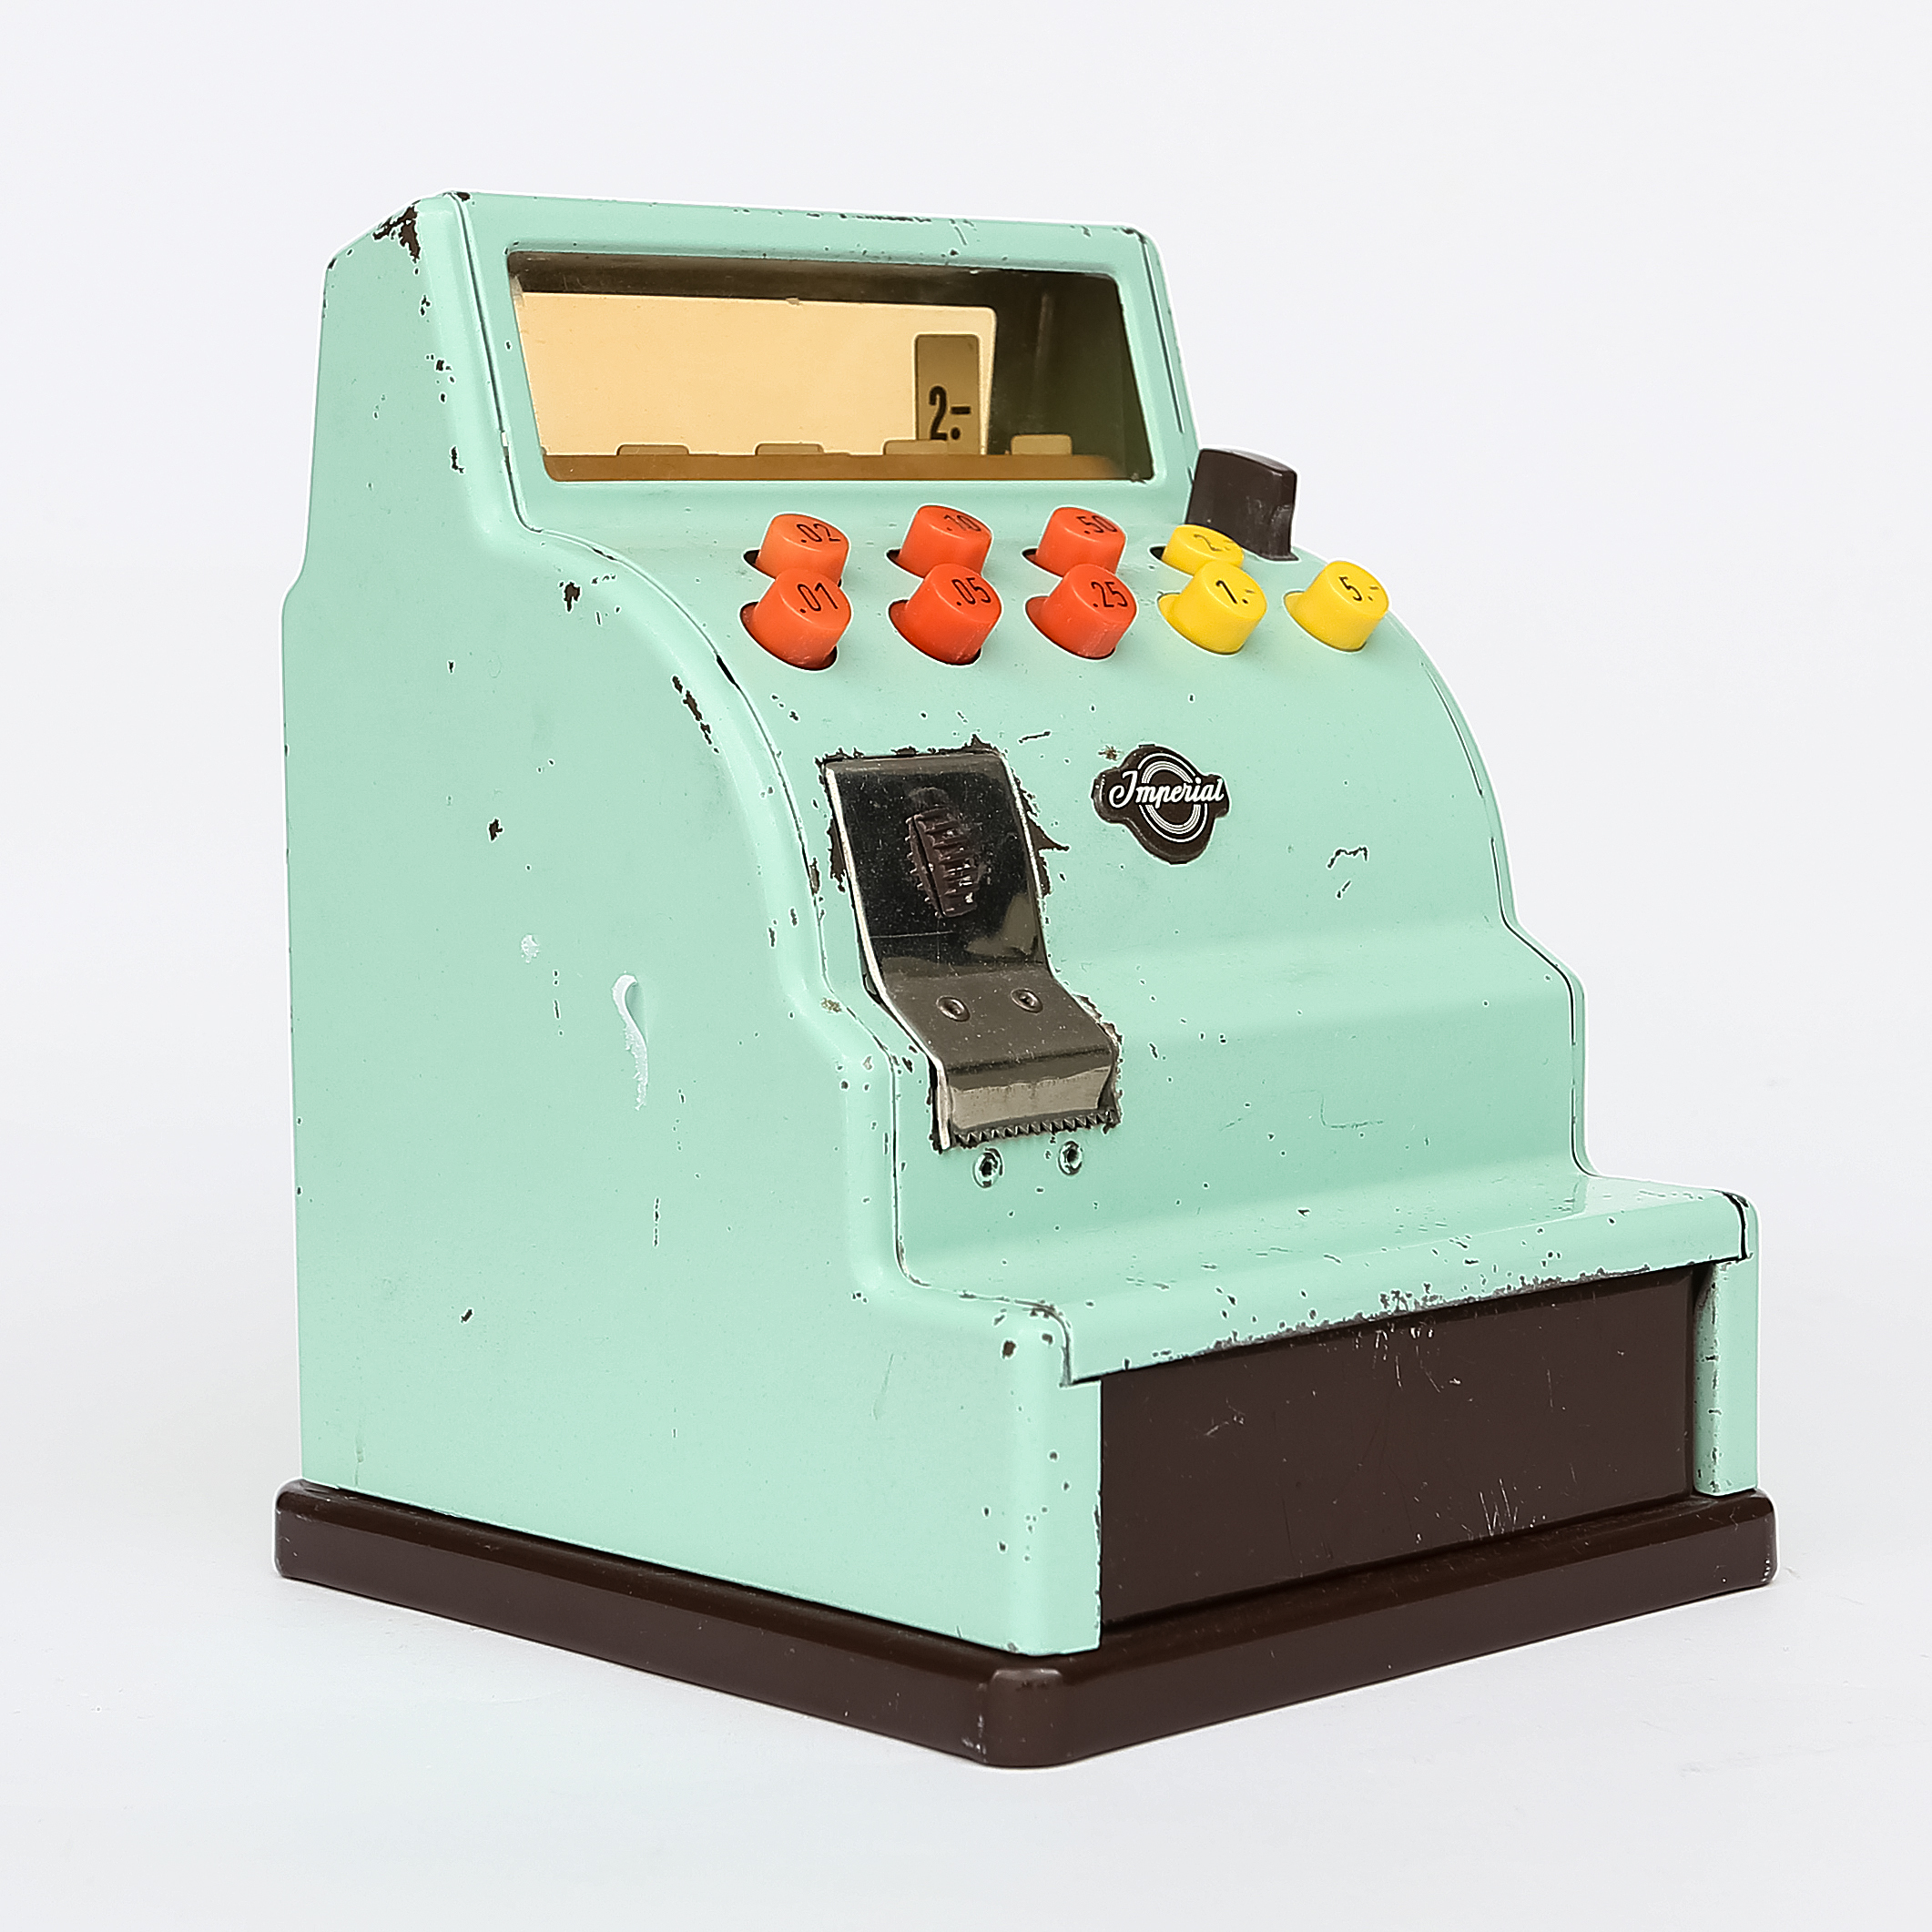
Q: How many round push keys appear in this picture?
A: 9